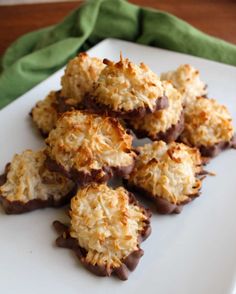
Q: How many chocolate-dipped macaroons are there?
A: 10